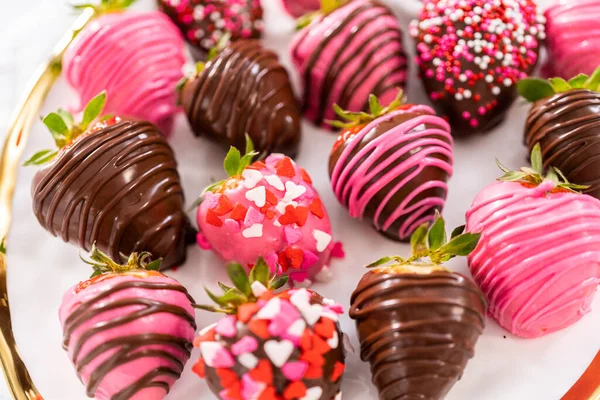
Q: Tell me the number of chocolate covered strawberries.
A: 15